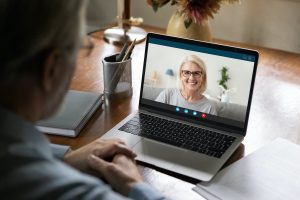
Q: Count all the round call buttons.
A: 4